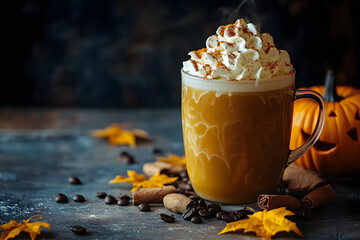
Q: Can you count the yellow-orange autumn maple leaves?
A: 5